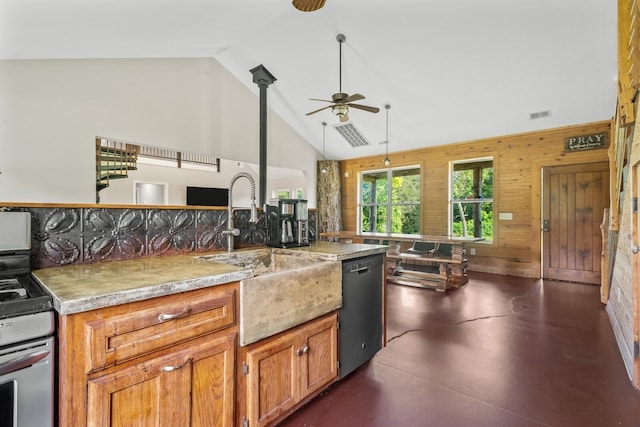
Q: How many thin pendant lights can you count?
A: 2